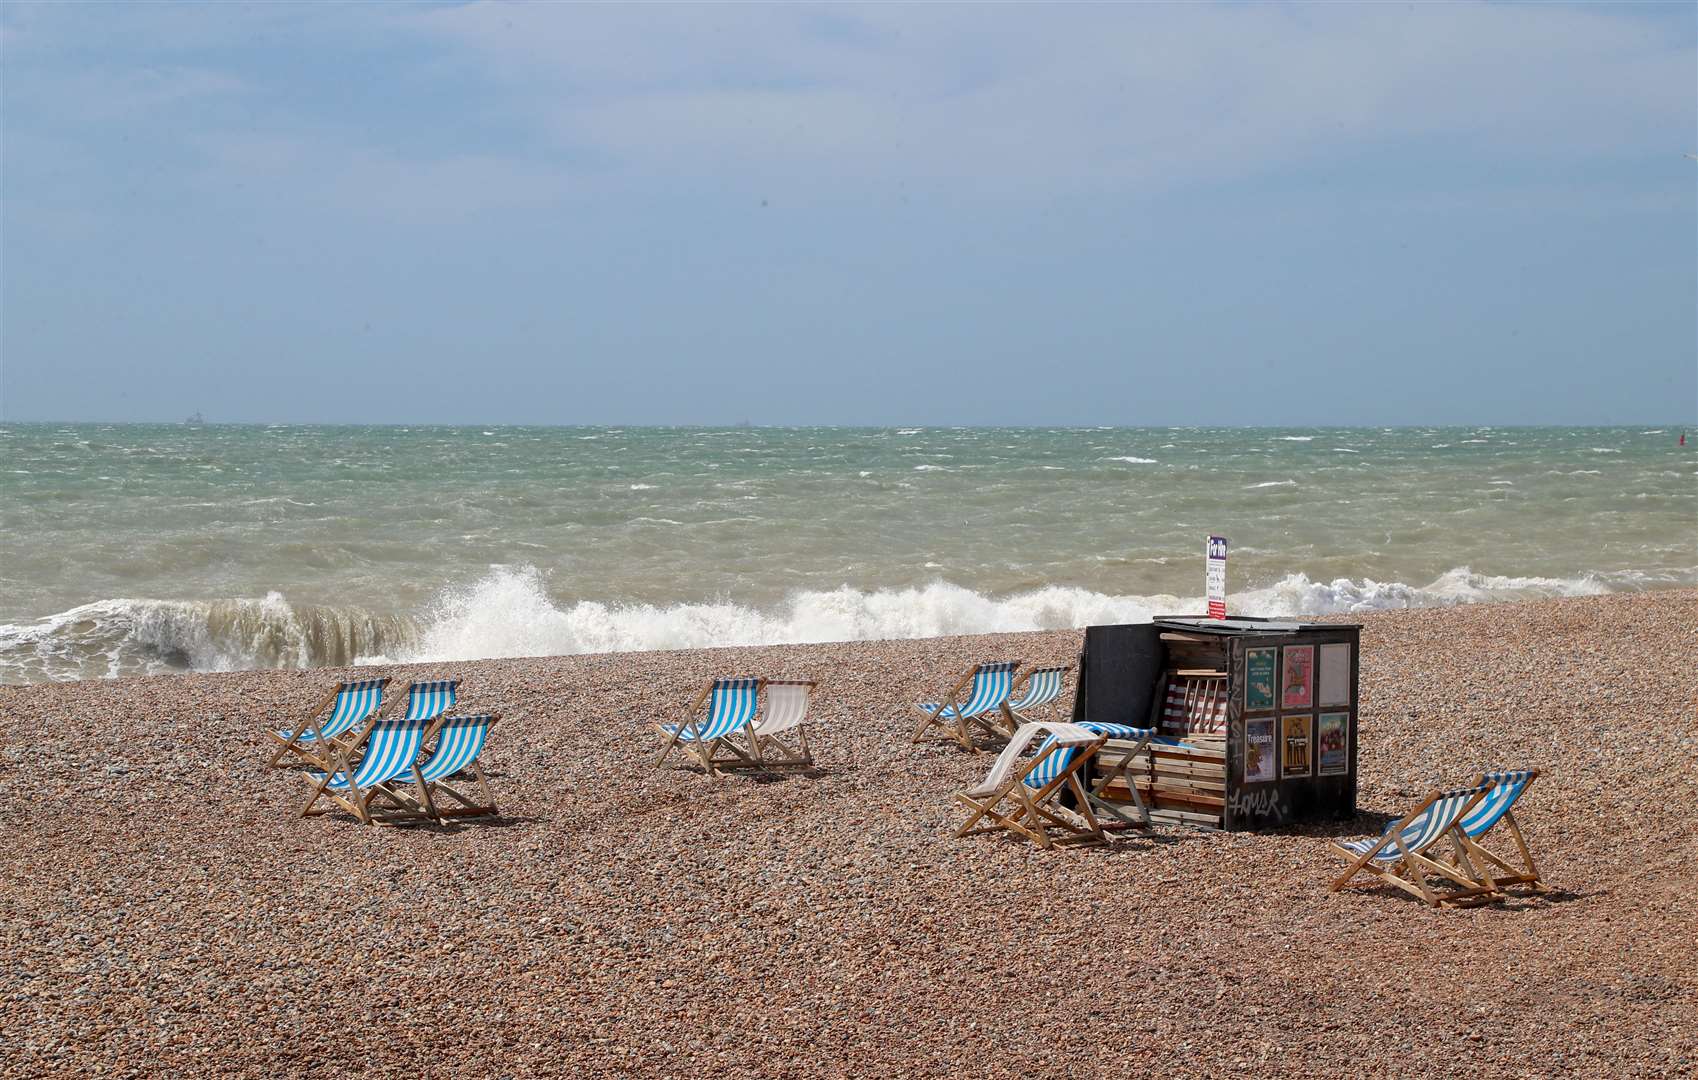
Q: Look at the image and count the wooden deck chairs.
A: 12